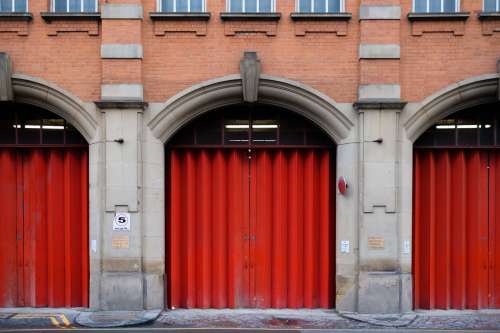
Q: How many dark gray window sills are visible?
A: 7